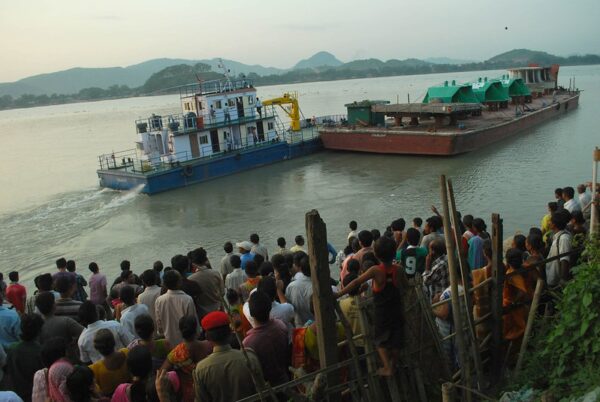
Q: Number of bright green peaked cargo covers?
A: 3